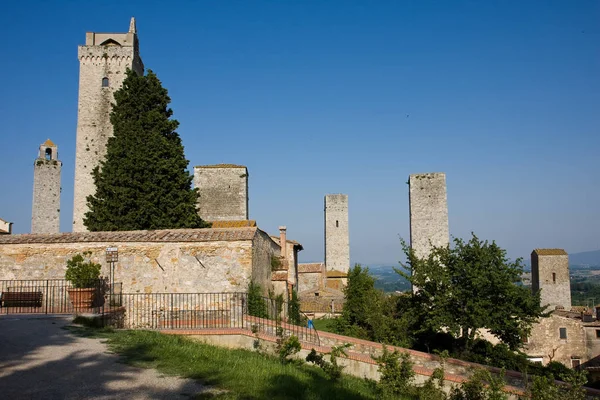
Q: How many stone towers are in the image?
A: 6